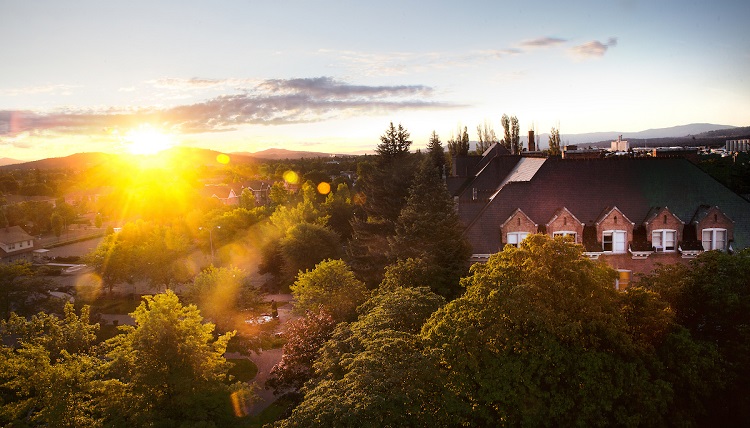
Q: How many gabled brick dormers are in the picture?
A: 5